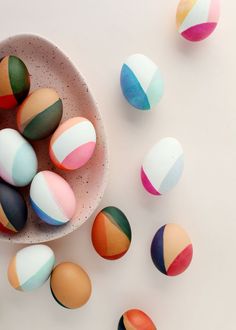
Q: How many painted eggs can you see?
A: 14